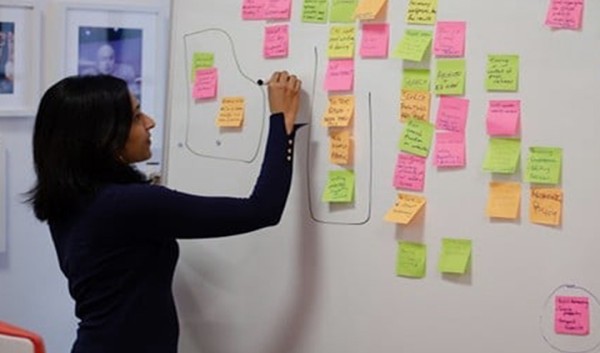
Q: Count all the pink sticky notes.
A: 13